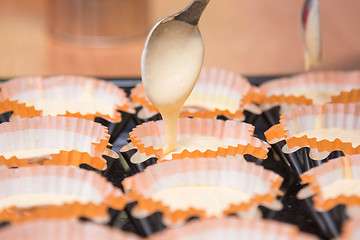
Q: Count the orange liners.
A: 12